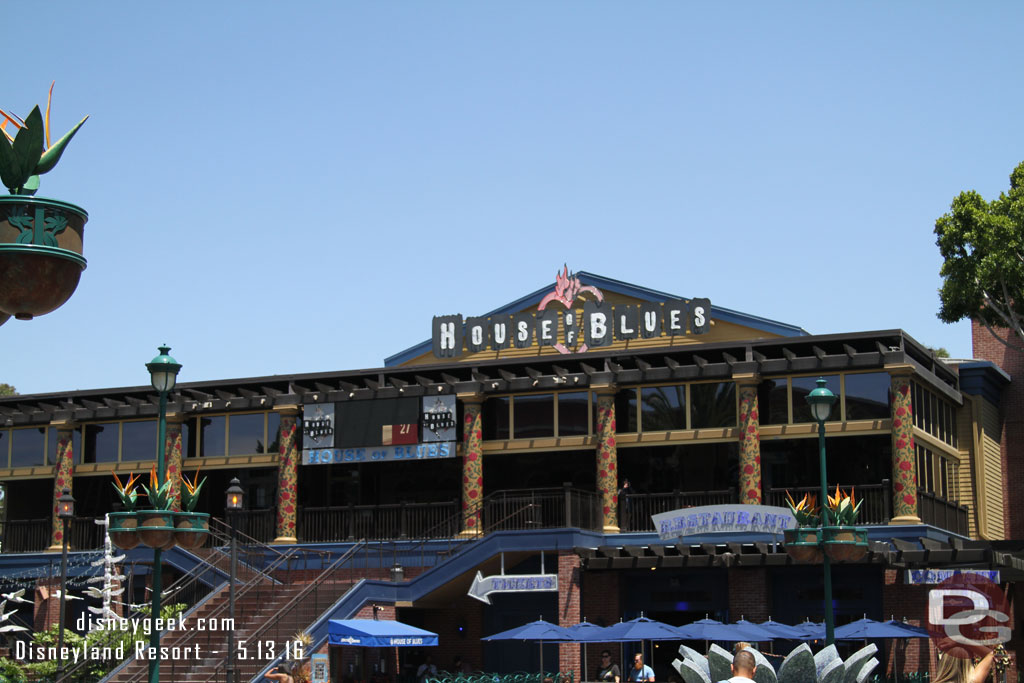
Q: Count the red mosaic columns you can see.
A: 7